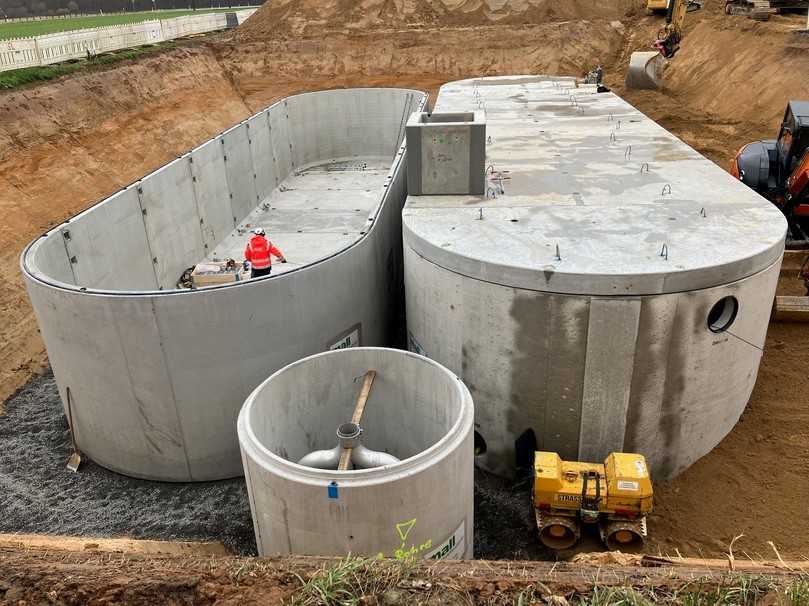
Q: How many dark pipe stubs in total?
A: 2